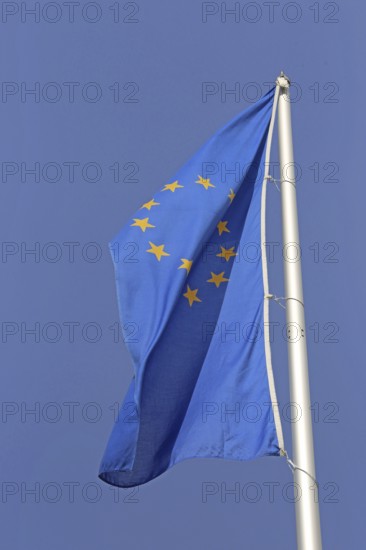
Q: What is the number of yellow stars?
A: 11